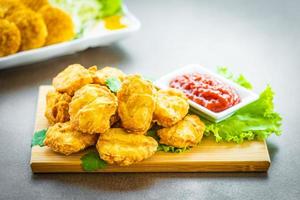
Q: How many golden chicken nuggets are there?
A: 9